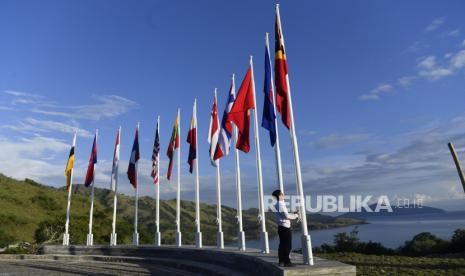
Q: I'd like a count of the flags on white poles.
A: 12